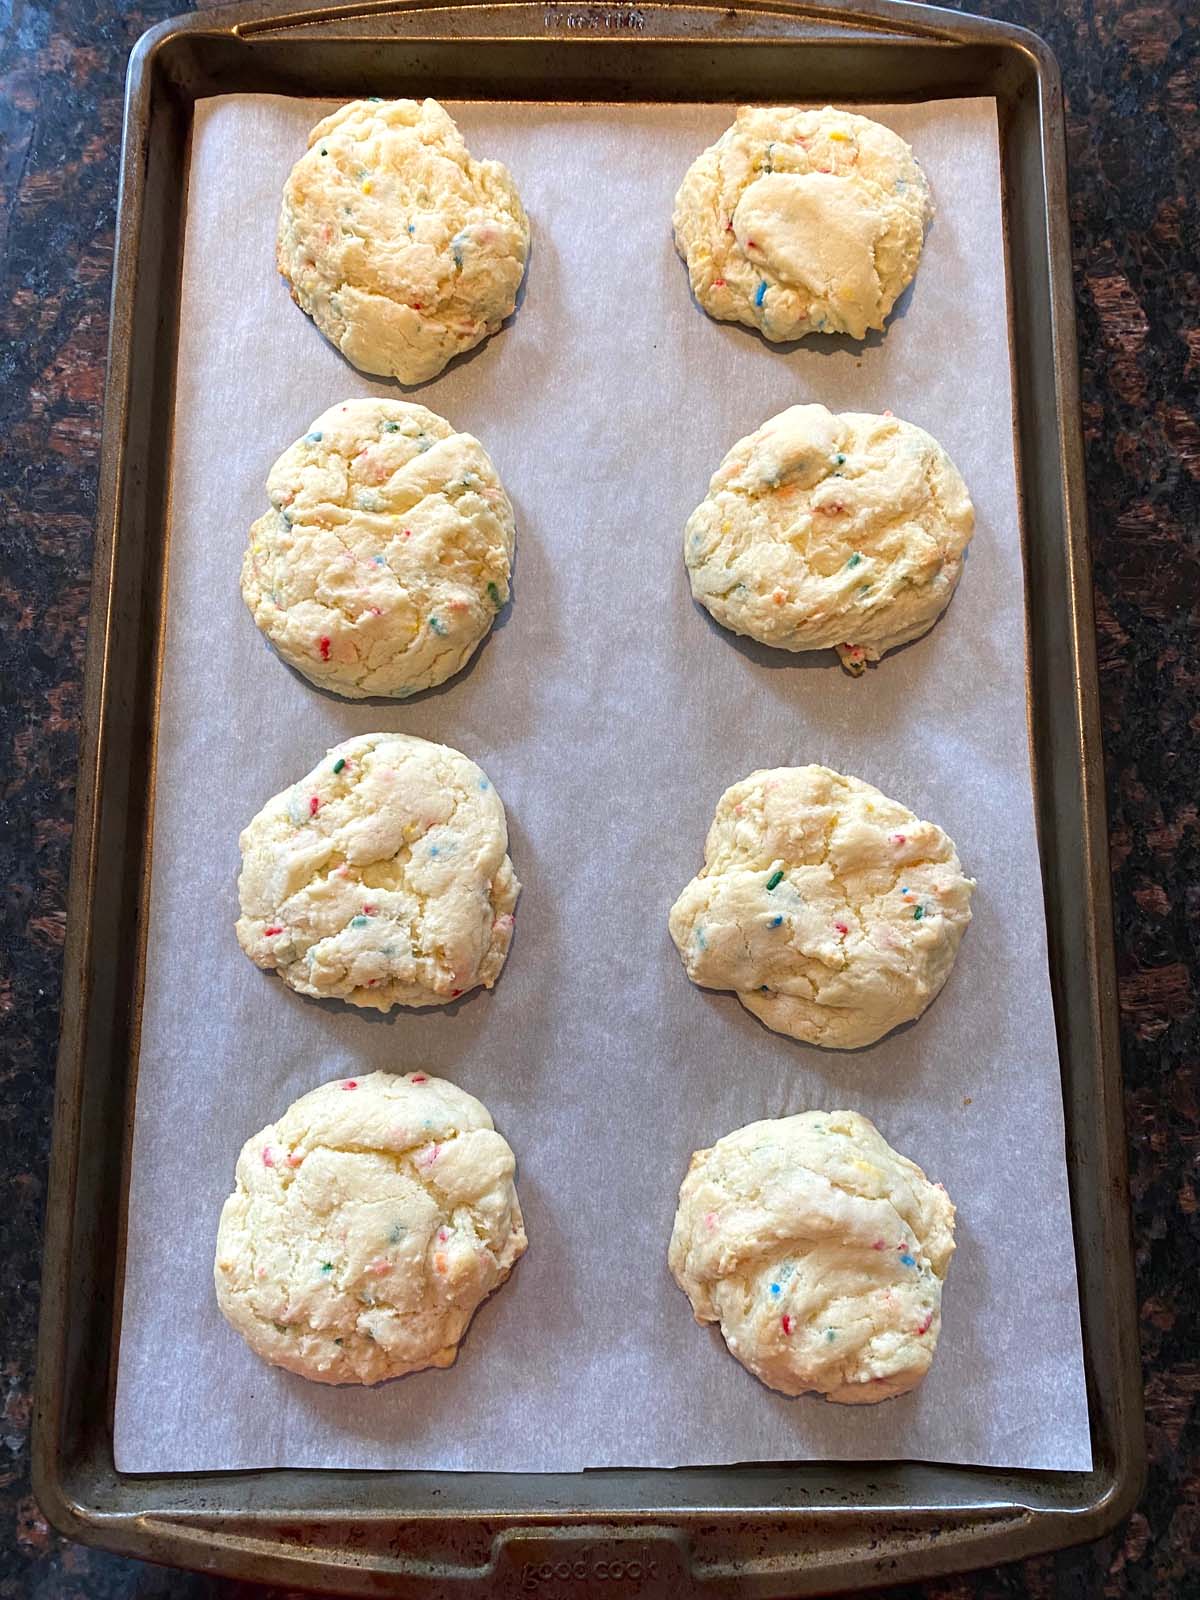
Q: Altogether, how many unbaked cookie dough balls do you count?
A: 0